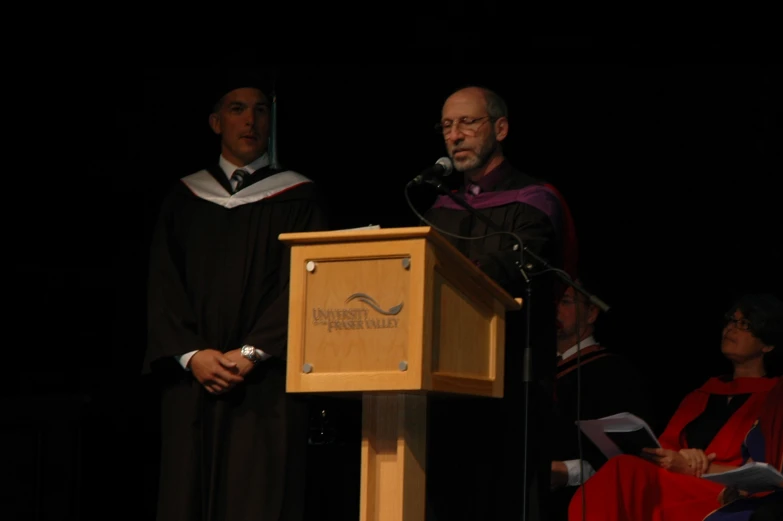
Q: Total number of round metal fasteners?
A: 4